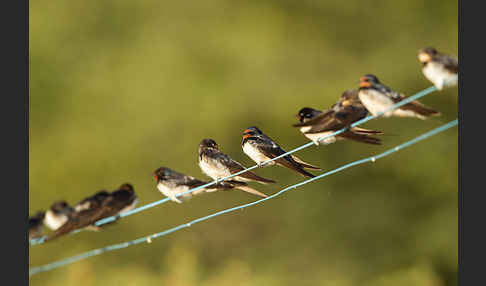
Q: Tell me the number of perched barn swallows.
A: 11